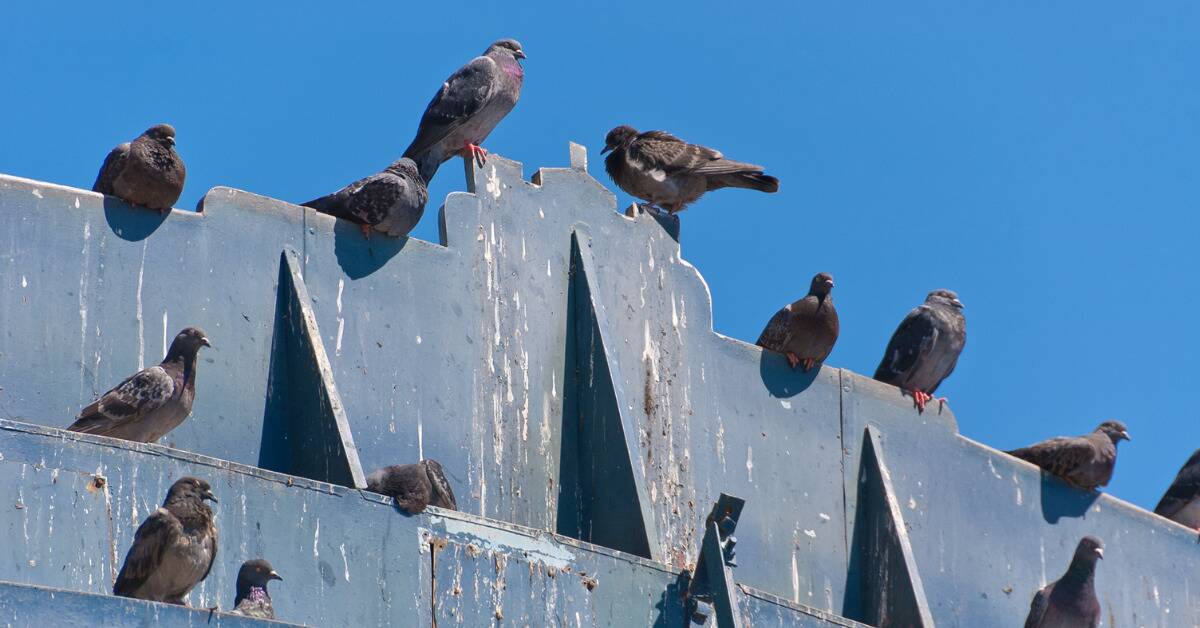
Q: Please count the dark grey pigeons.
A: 13